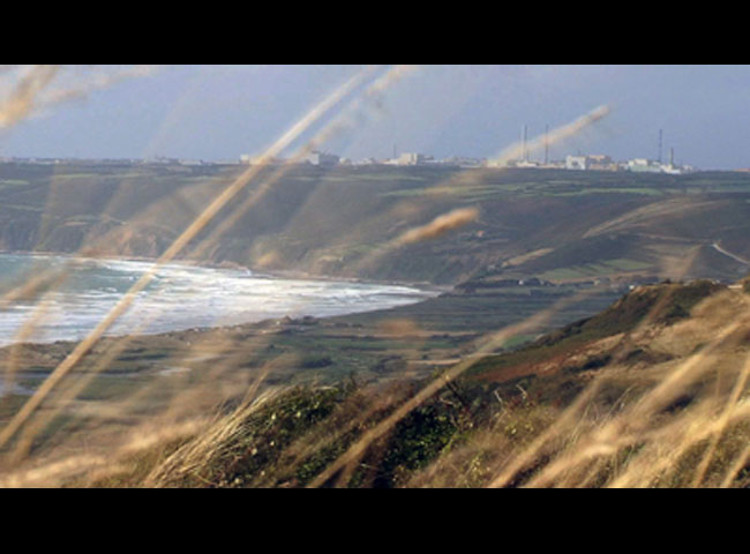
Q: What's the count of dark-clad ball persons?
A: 0